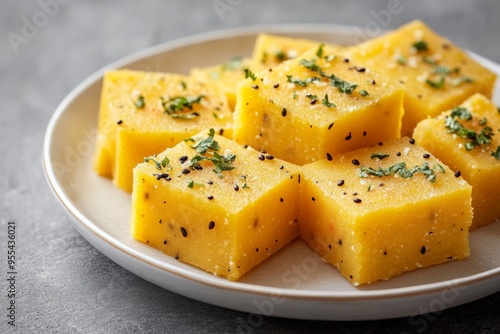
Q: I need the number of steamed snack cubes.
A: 8